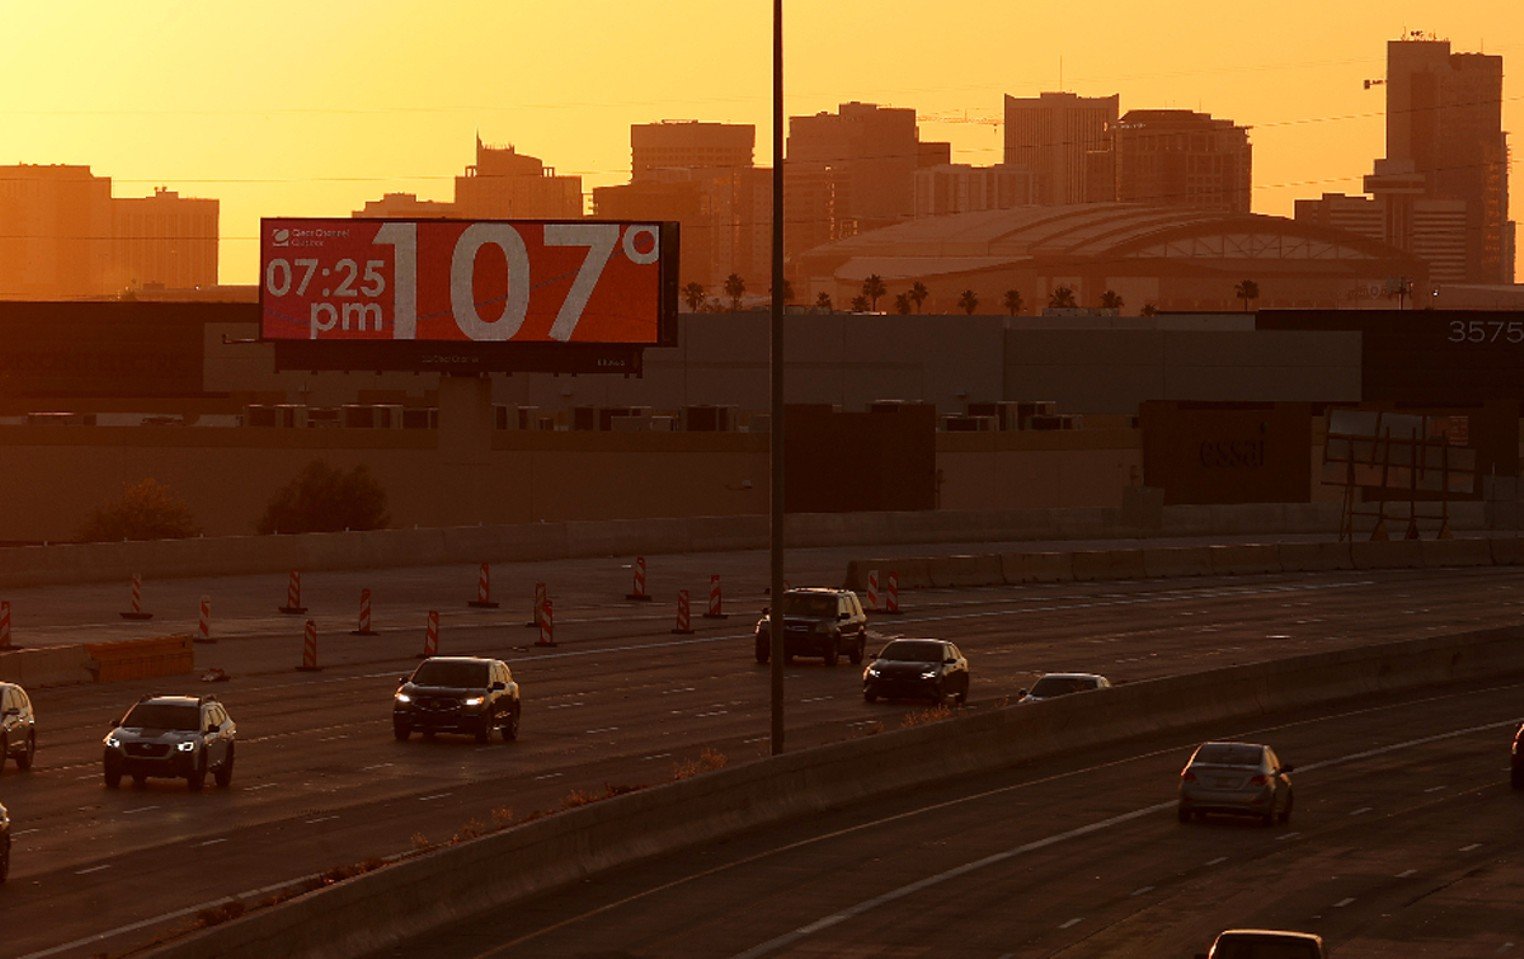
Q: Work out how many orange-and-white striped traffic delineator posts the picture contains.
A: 15